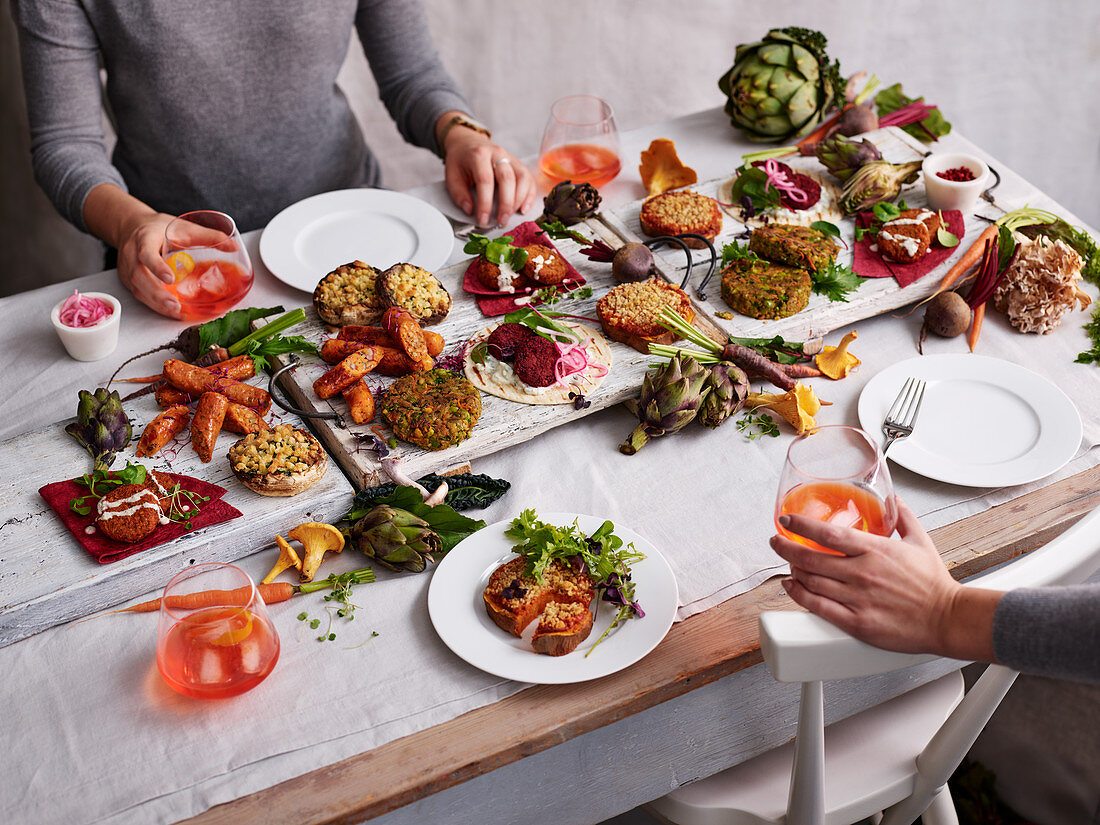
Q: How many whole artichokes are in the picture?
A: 7